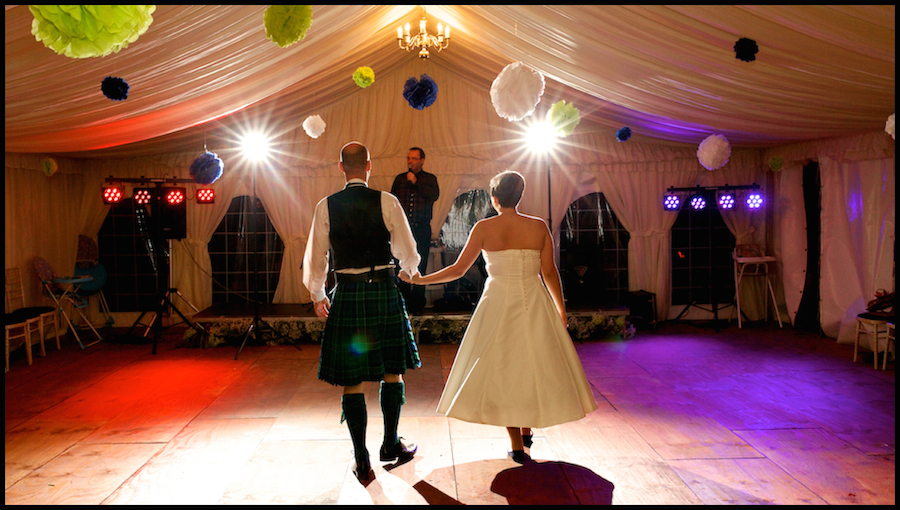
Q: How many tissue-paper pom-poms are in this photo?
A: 15